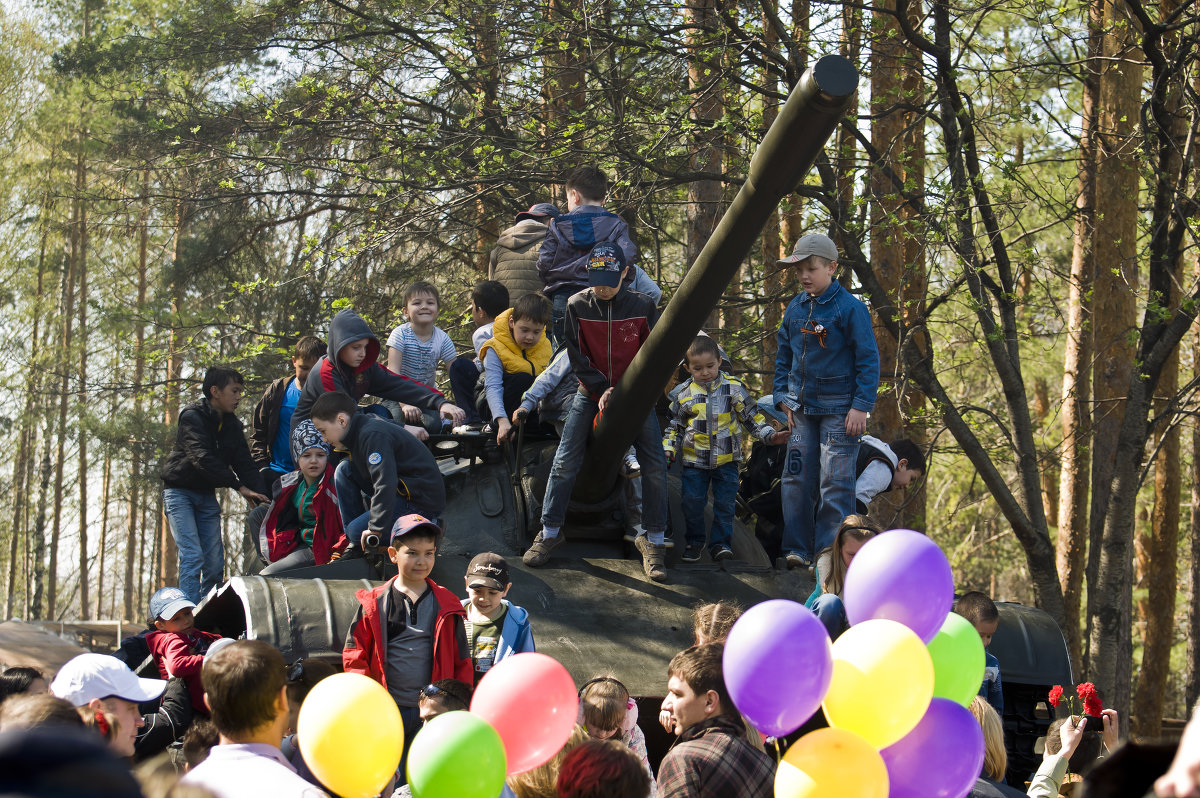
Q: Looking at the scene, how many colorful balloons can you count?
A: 9